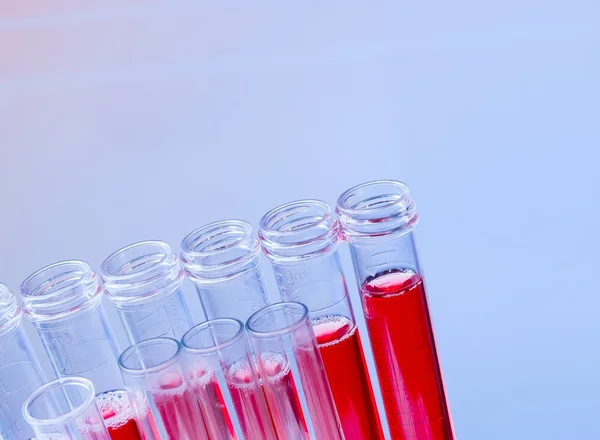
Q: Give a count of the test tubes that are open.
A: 10